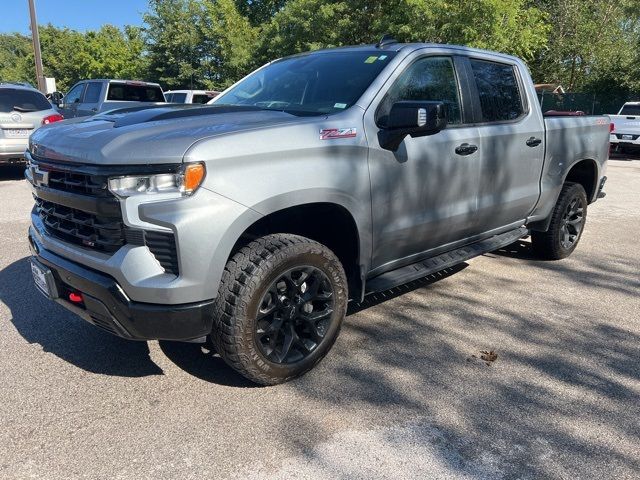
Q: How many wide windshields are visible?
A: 1